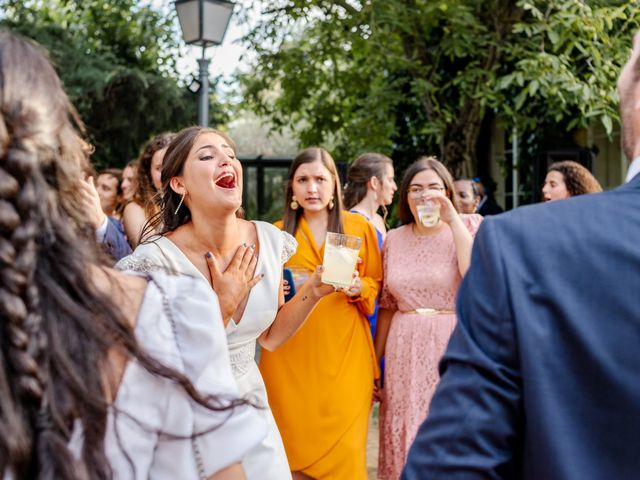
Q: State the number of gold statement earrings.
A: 2